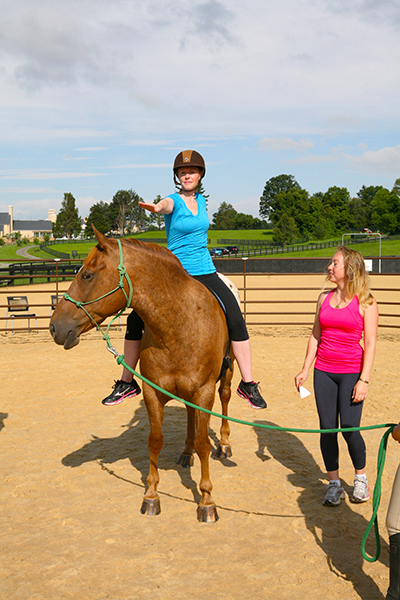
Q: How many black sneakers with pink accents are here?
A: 2